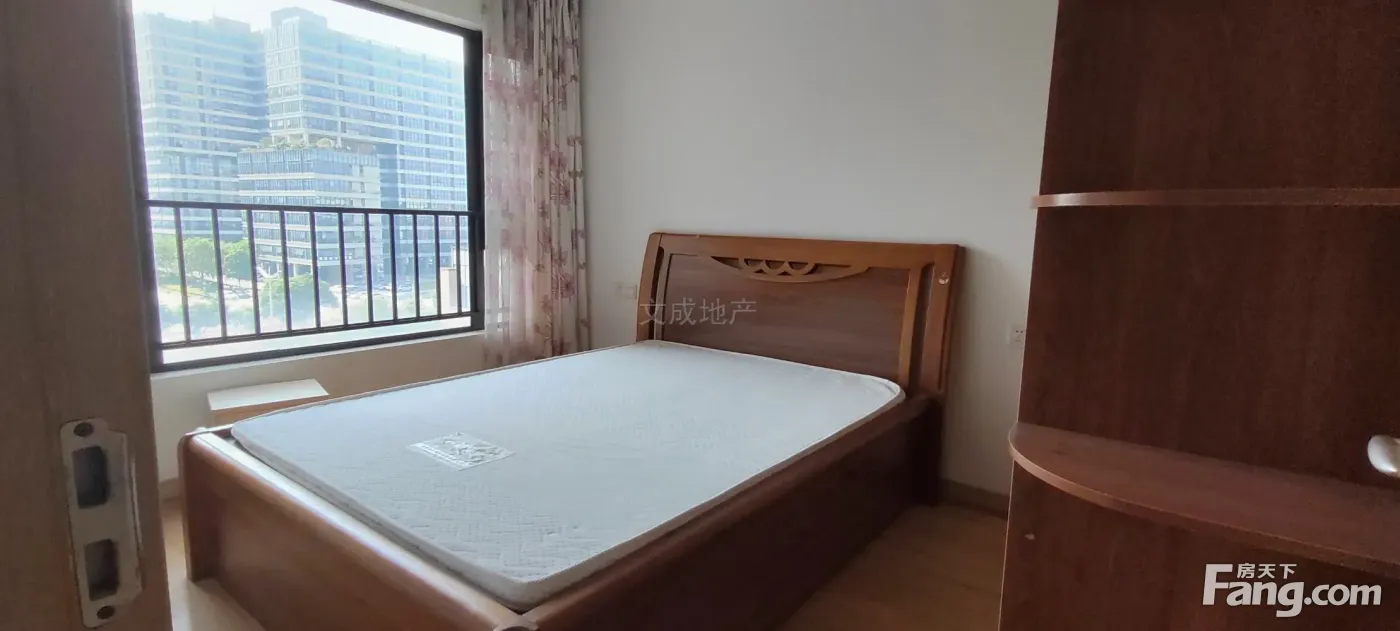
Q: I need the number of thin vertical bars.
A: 11